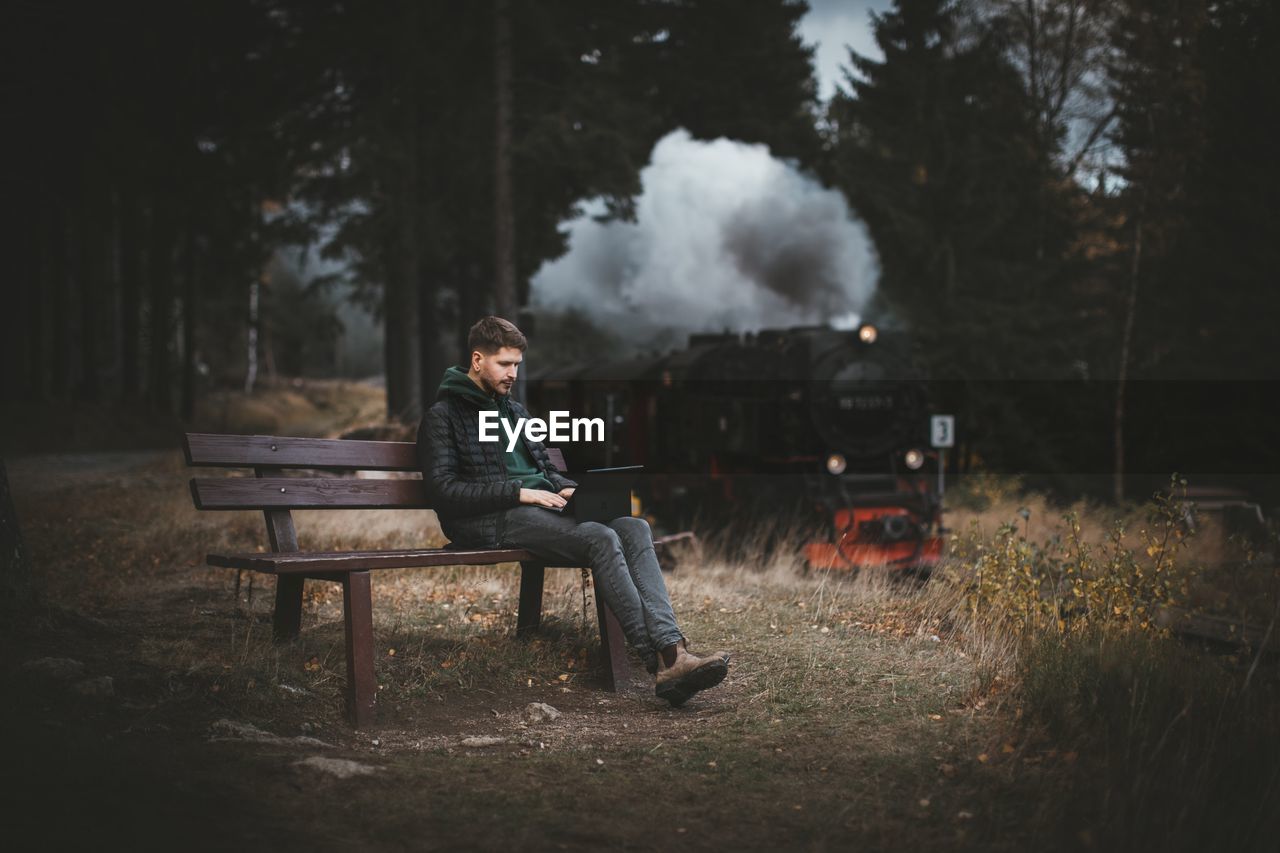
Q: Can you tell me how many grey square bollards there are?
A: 0